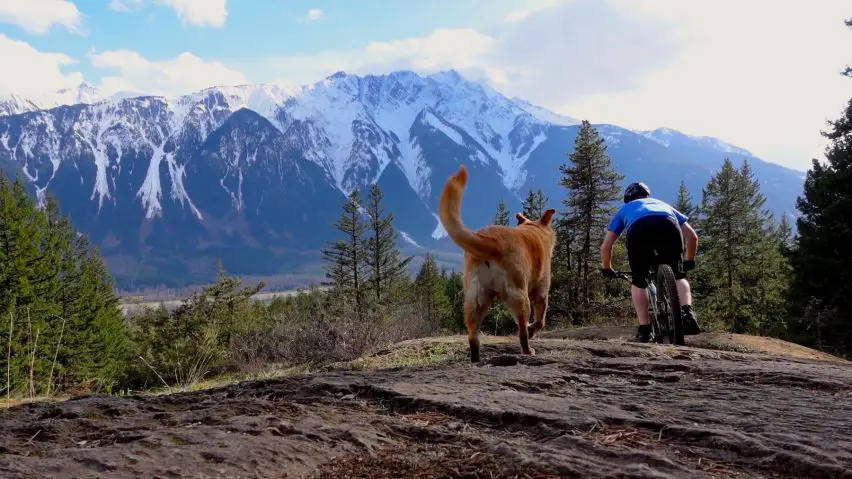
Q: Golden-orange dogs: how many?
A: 1